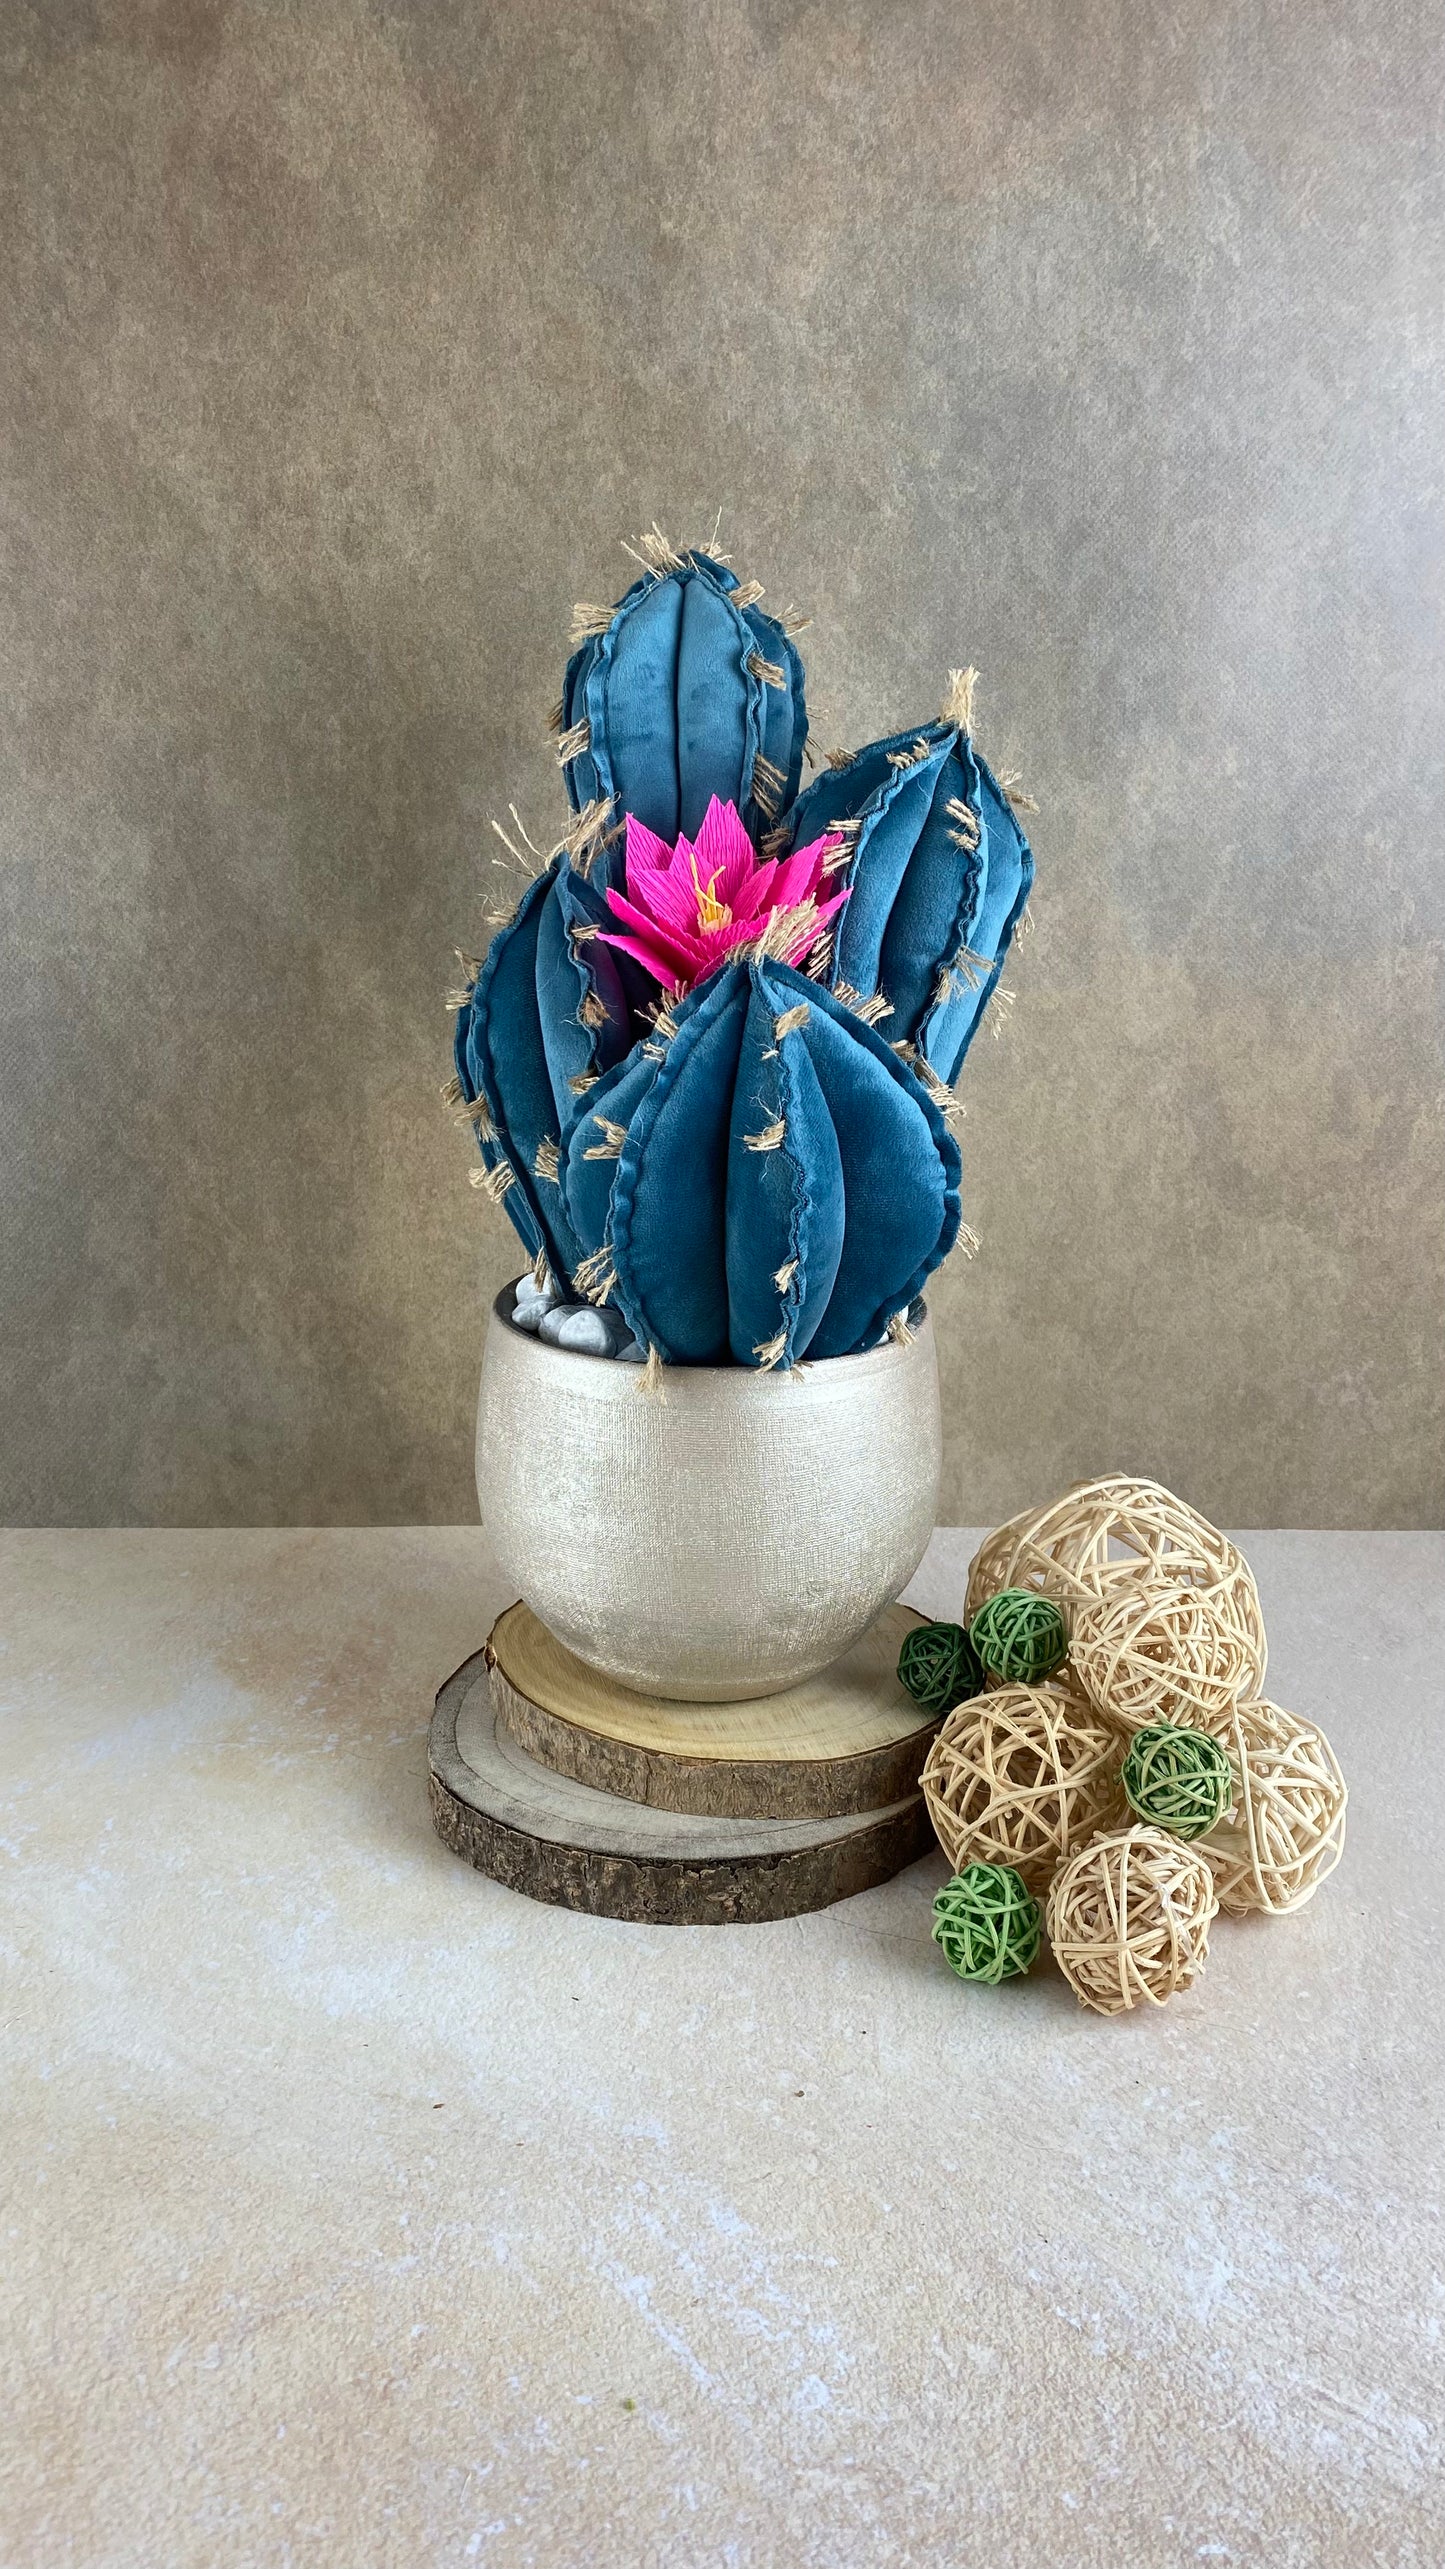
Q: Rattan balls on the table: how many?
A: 9